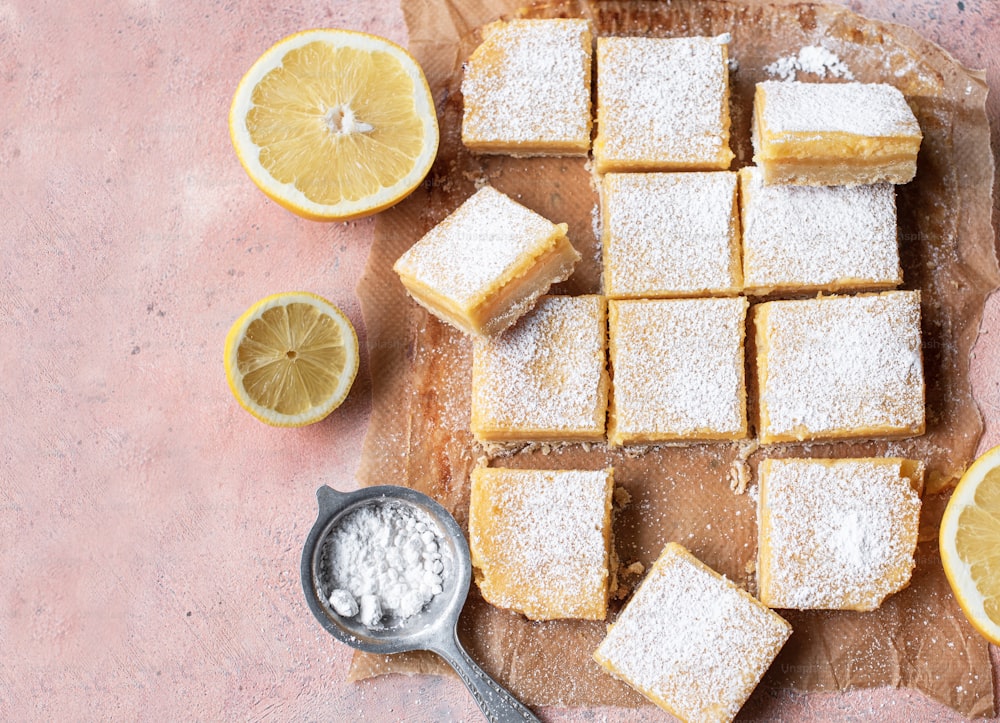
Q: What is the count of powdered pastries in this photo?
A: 12